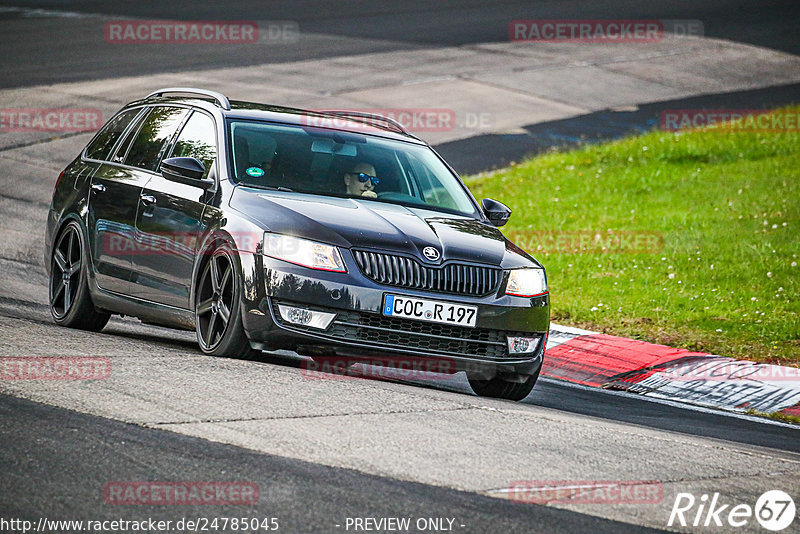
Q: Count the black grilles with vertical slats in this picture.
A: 1